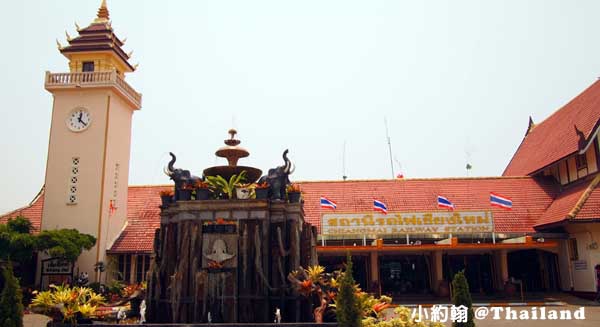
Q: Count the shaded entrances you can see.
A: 4